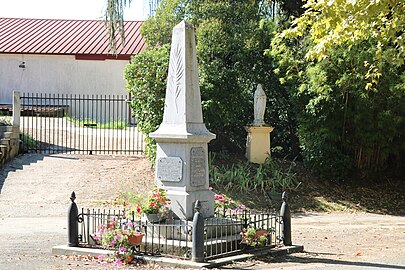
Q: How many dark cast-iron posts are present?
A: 3